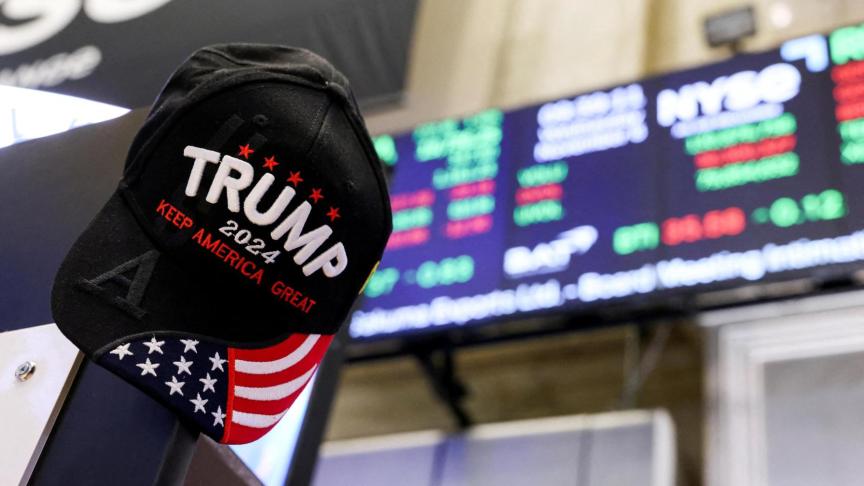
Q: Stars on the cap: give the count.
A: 15